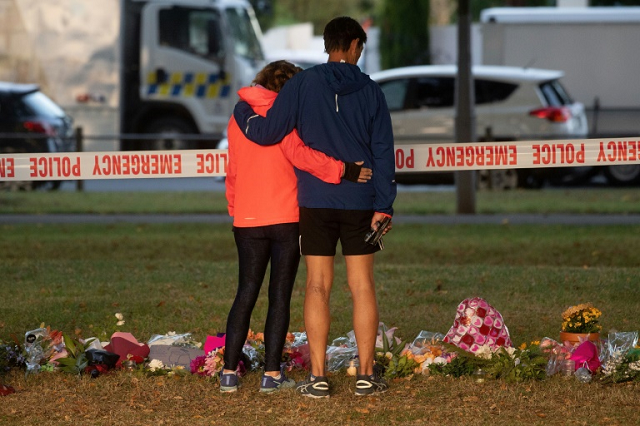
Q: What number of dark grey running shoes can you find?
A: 2